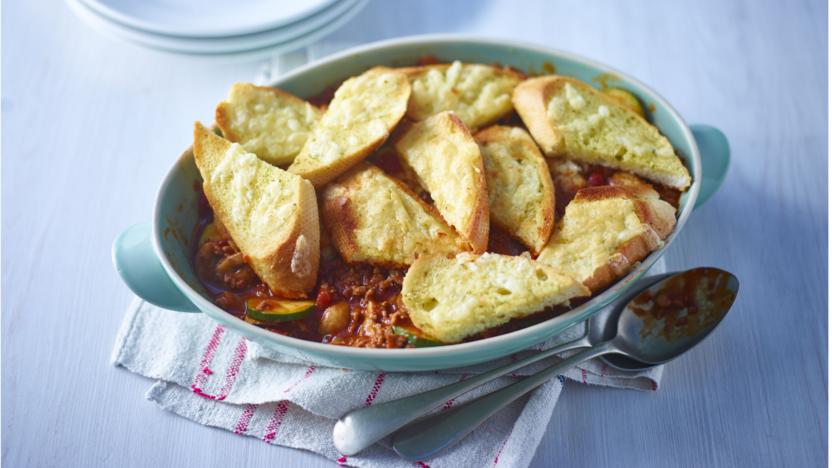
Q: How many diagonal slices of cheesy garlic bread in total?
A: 10